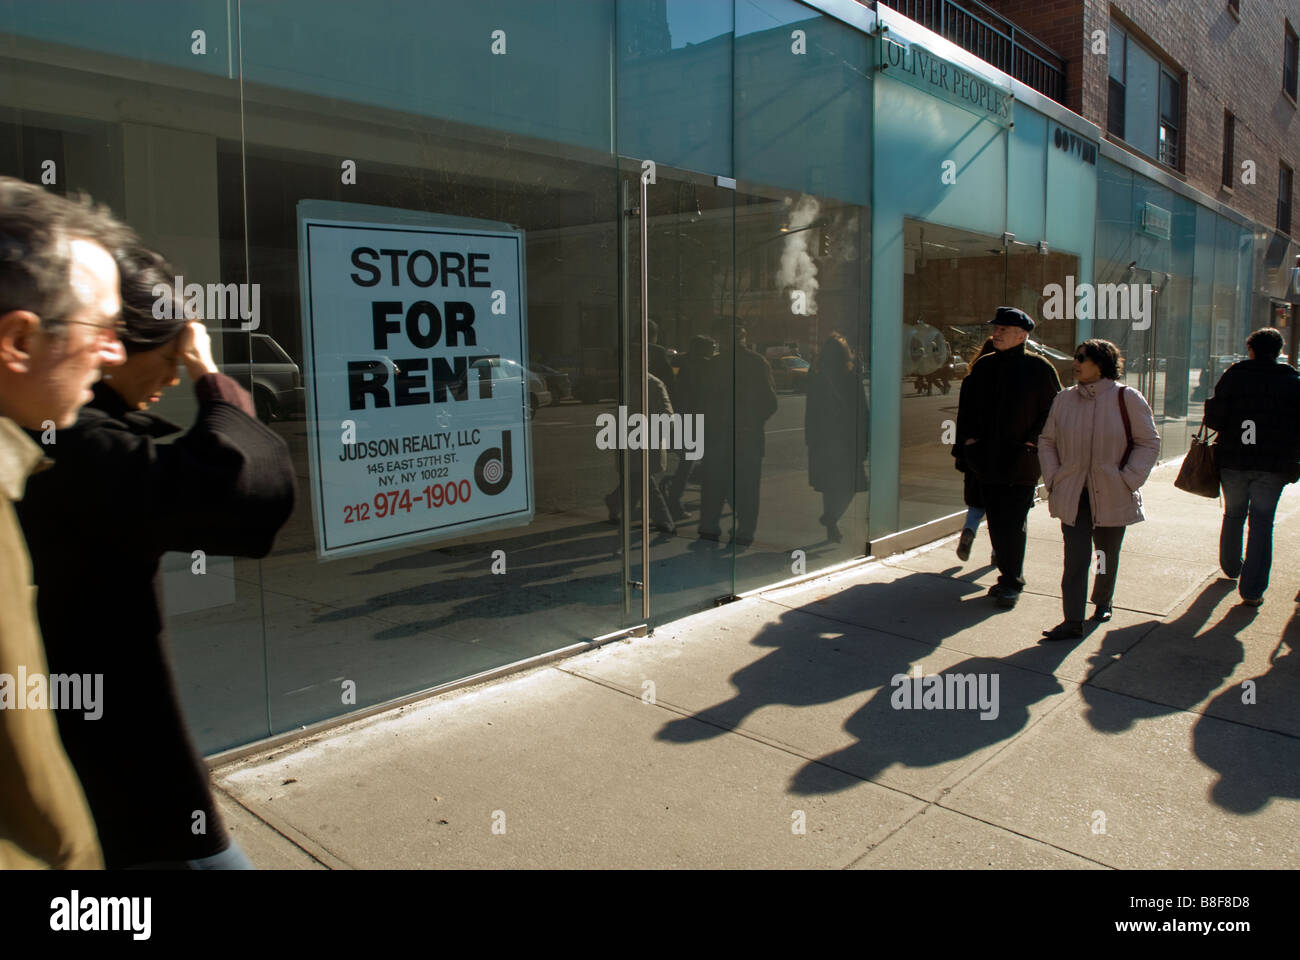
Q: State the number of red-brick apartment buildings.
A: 1